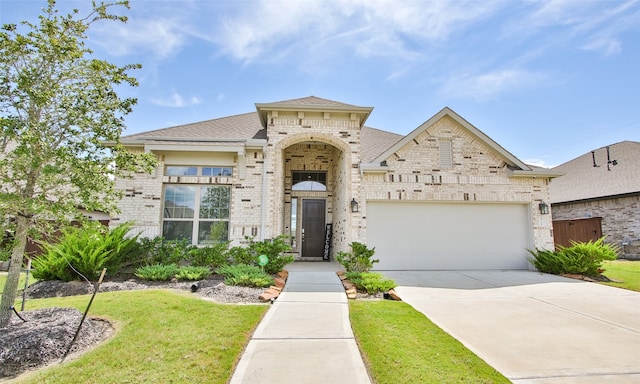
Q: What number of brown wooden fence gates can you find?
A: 1